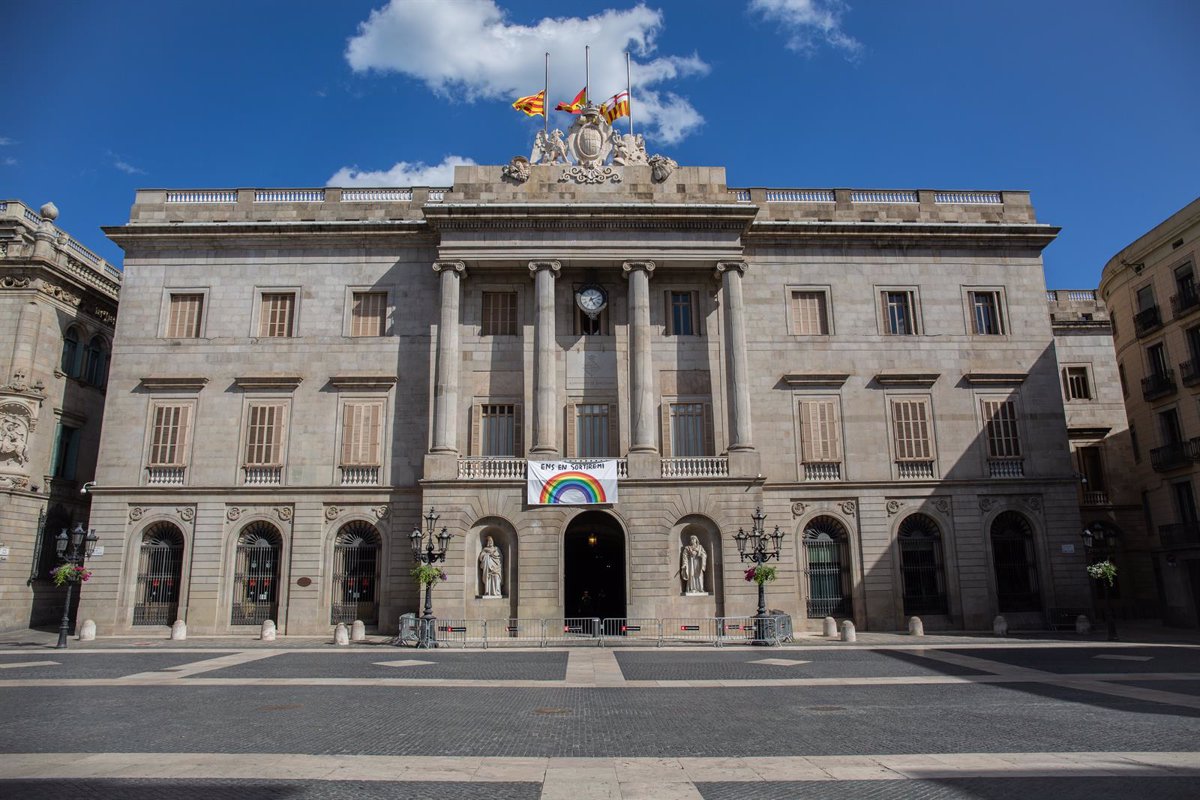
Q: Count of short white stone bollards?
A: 10